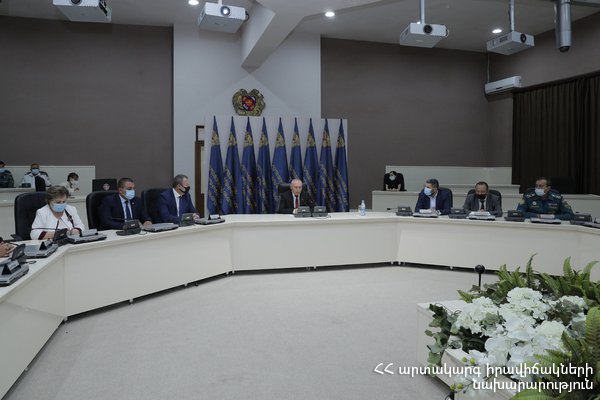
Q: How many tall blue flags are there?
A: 9